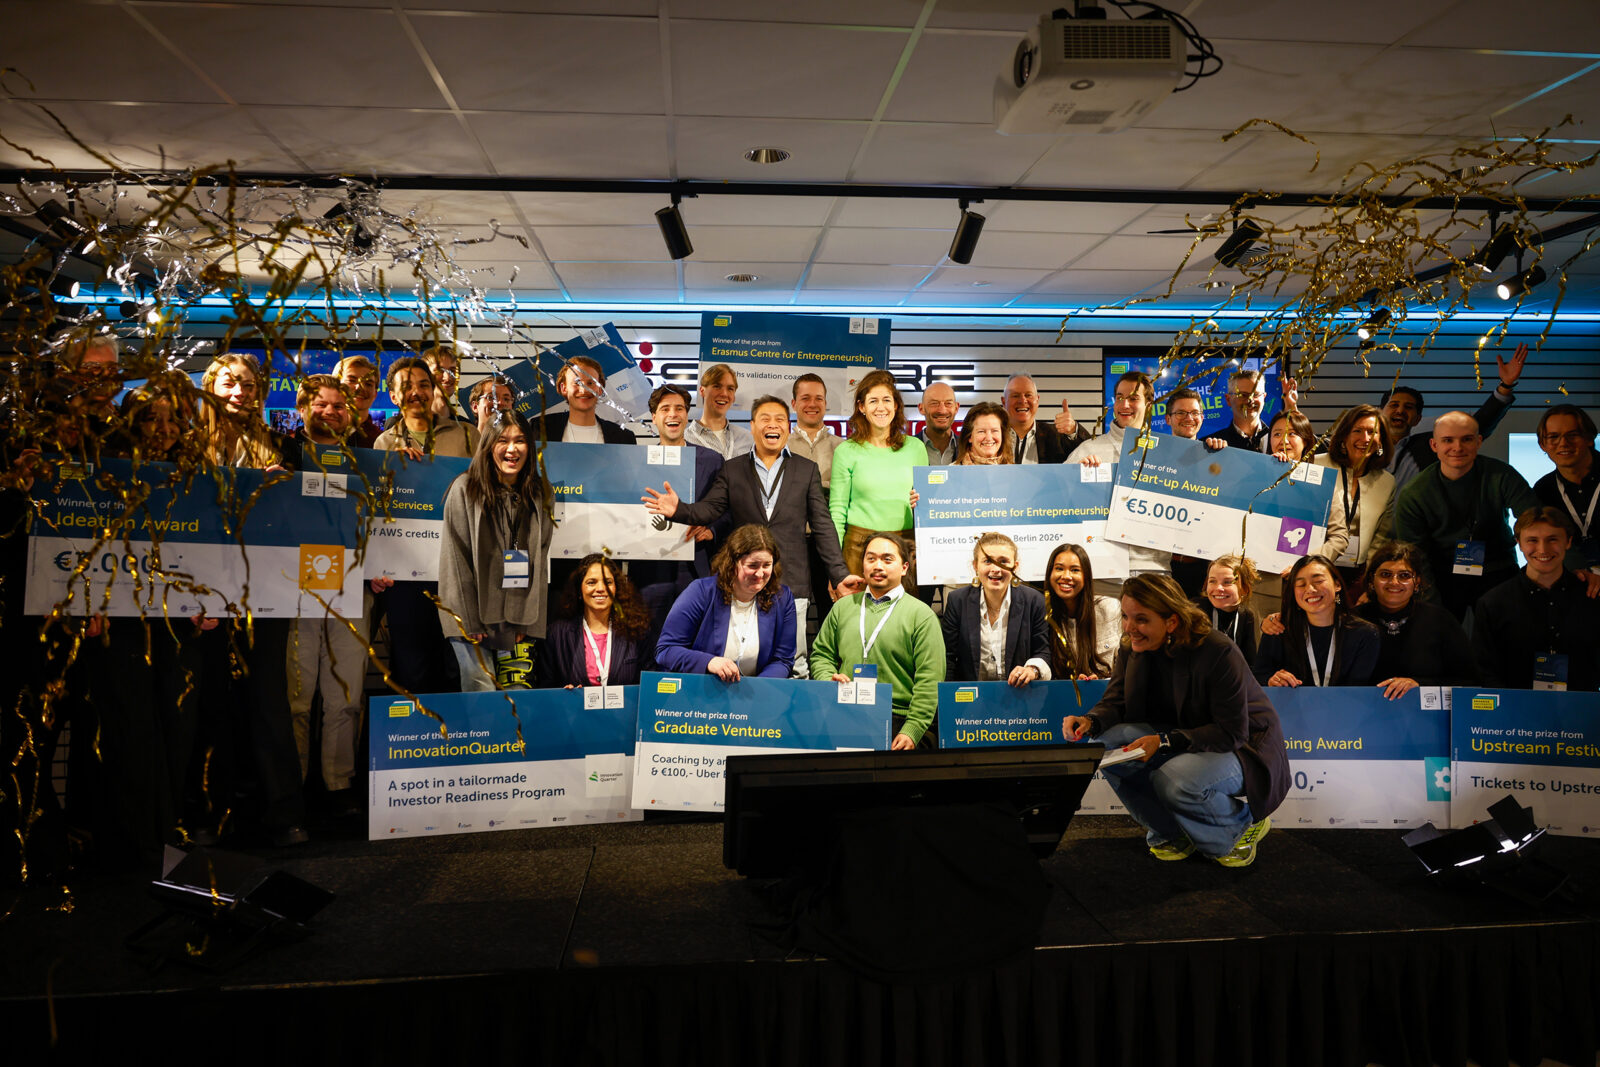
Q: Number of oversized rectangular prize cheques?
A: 12